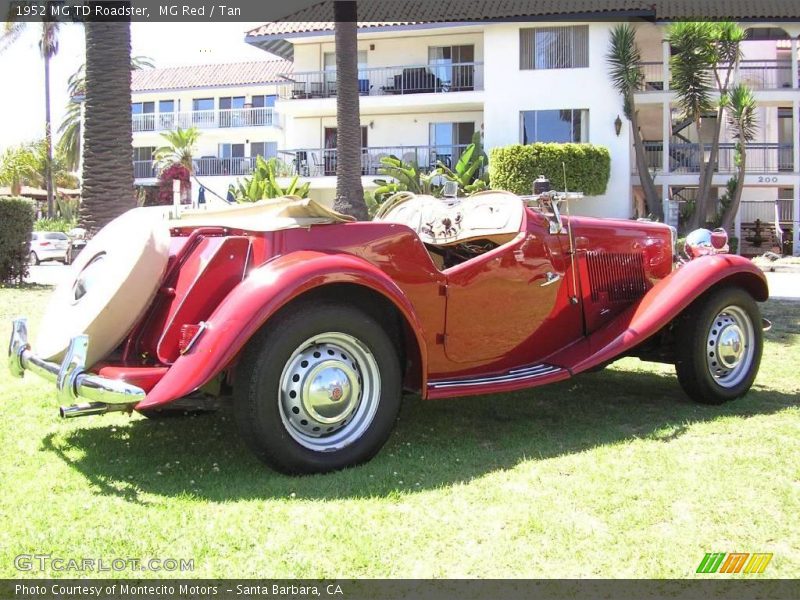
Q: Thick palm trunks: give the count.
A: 2